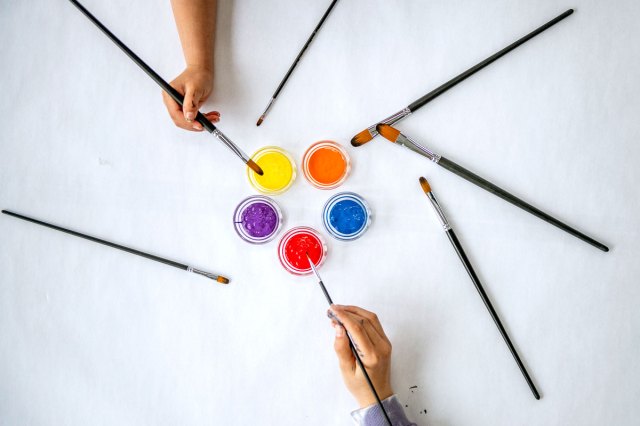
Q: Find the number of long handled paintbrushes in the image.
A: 7